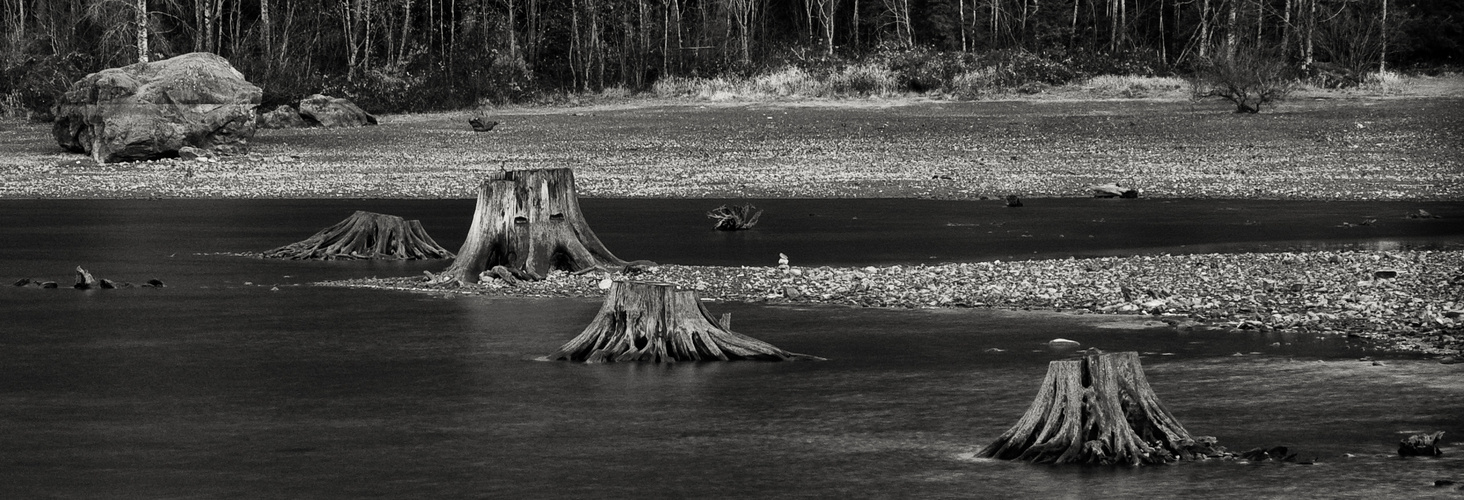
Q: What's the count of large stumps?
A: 4